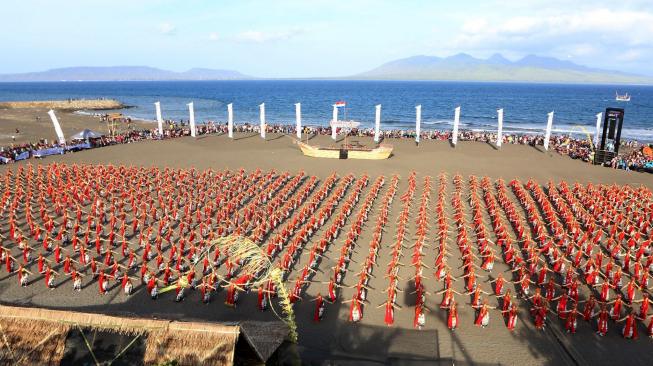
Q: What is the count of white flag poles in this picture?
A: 13